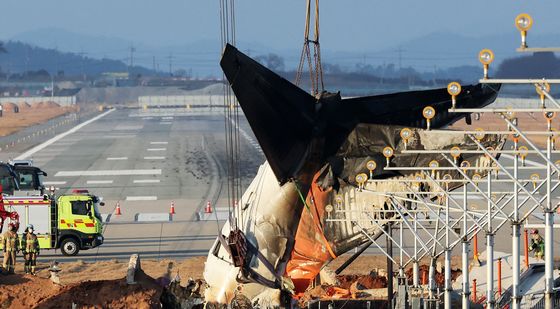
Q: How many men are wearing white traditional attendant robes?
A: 0